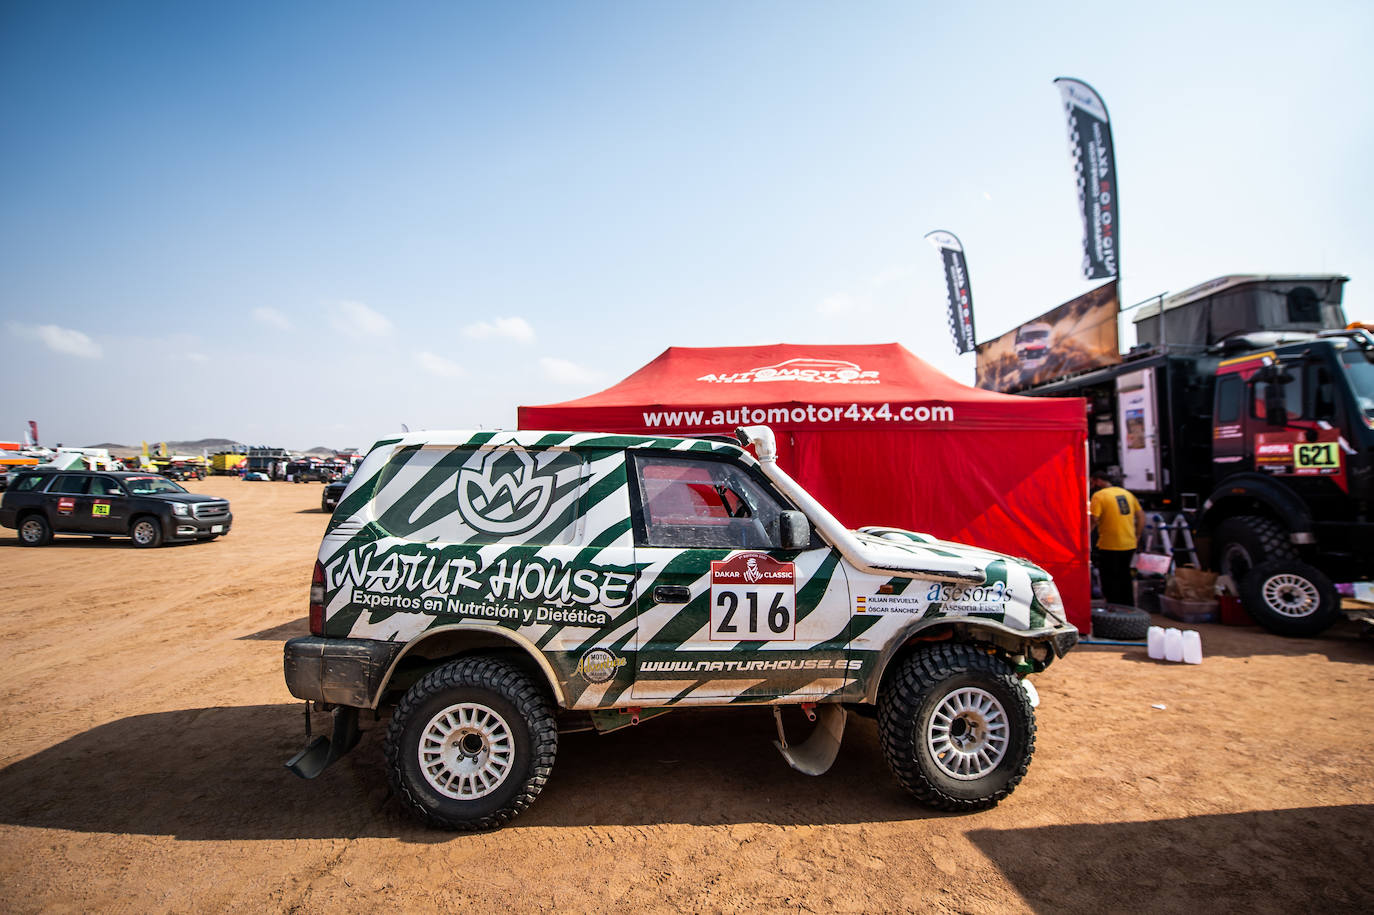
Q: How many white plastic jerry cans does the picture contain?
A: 3